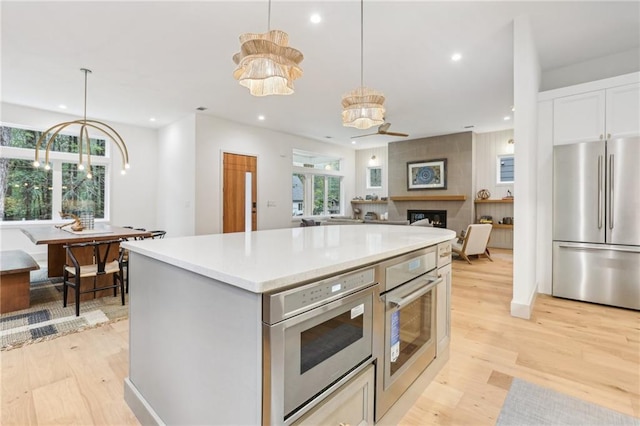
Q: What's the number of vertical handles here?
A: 2